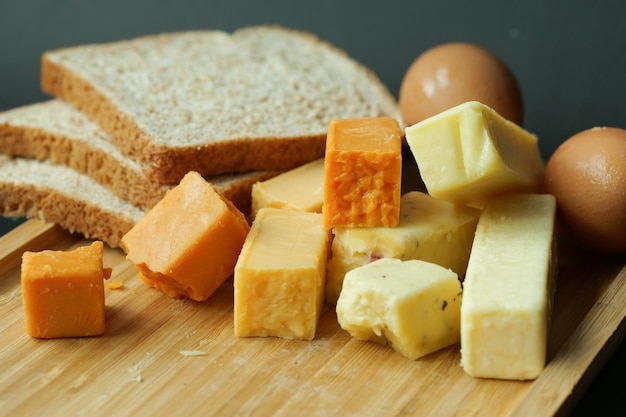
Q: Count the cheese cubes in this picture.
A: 9